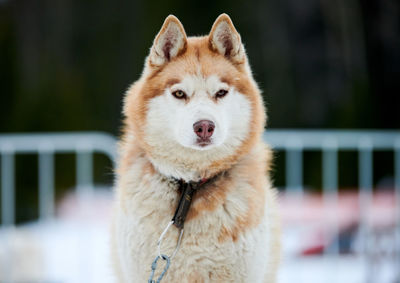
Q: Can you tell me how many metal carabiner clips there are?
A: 1